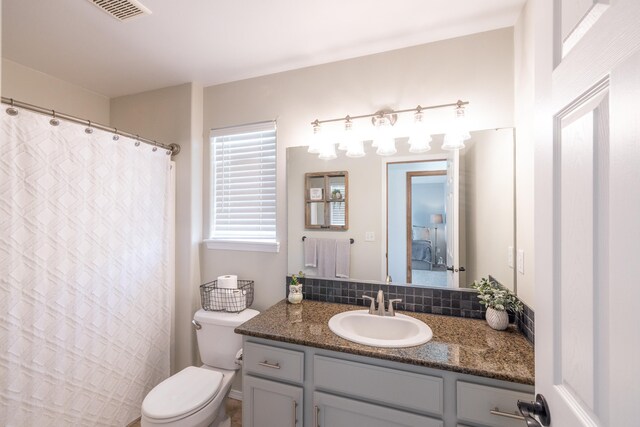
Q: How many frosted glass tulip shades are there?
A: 5